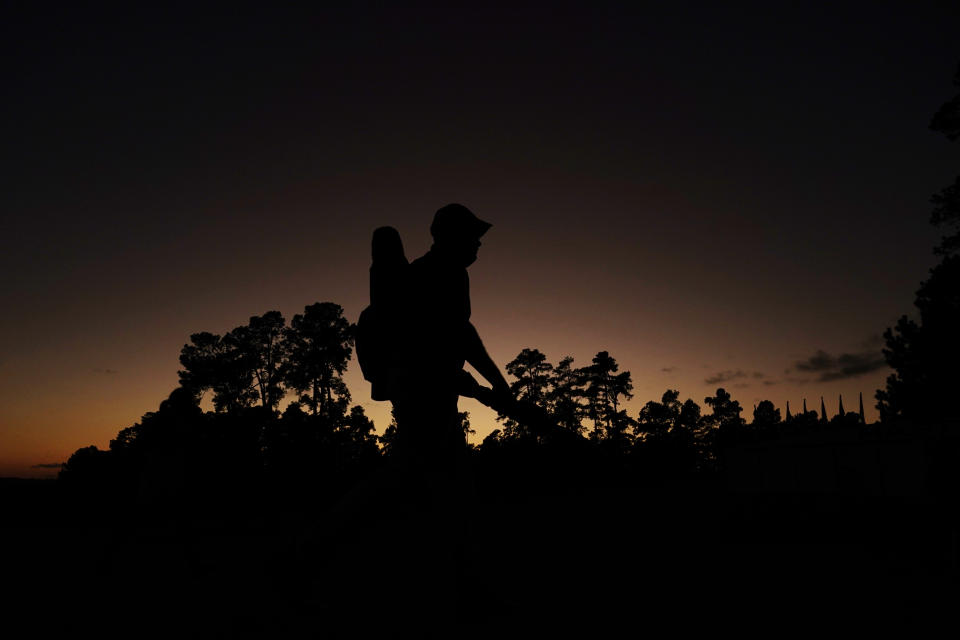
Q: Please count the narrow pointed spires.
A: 5